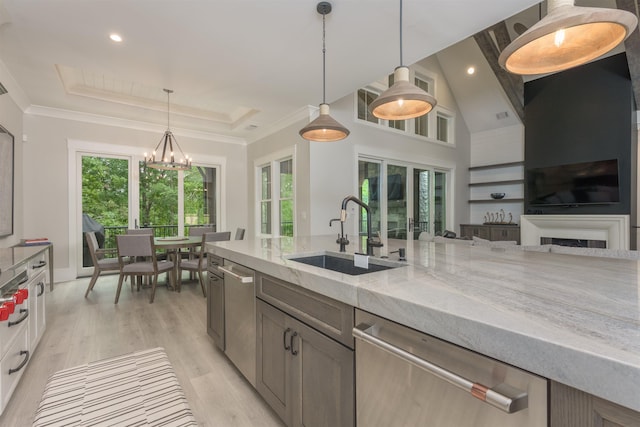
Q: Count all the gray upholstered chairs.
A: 6